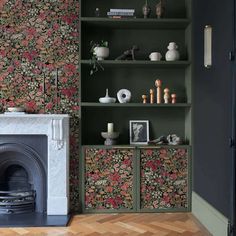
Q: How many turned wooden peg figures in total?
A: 5